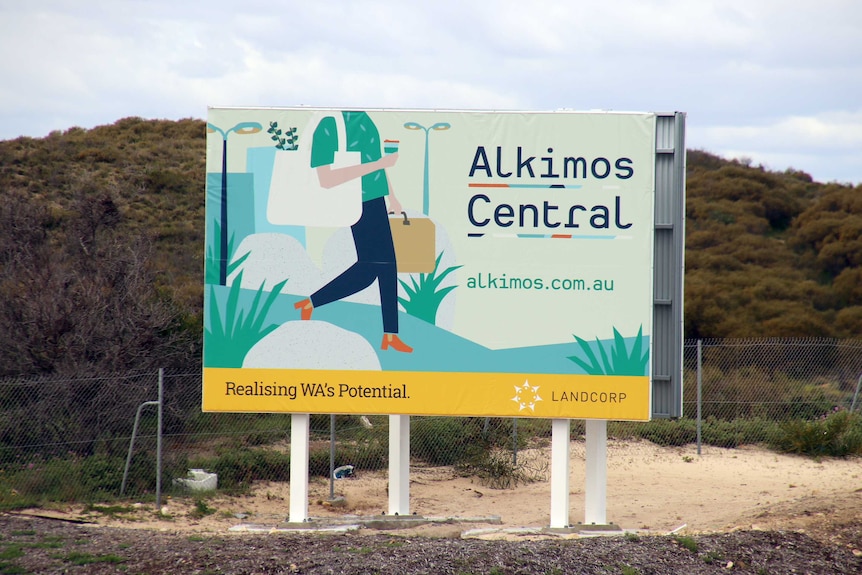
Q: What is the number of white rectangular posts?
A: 4